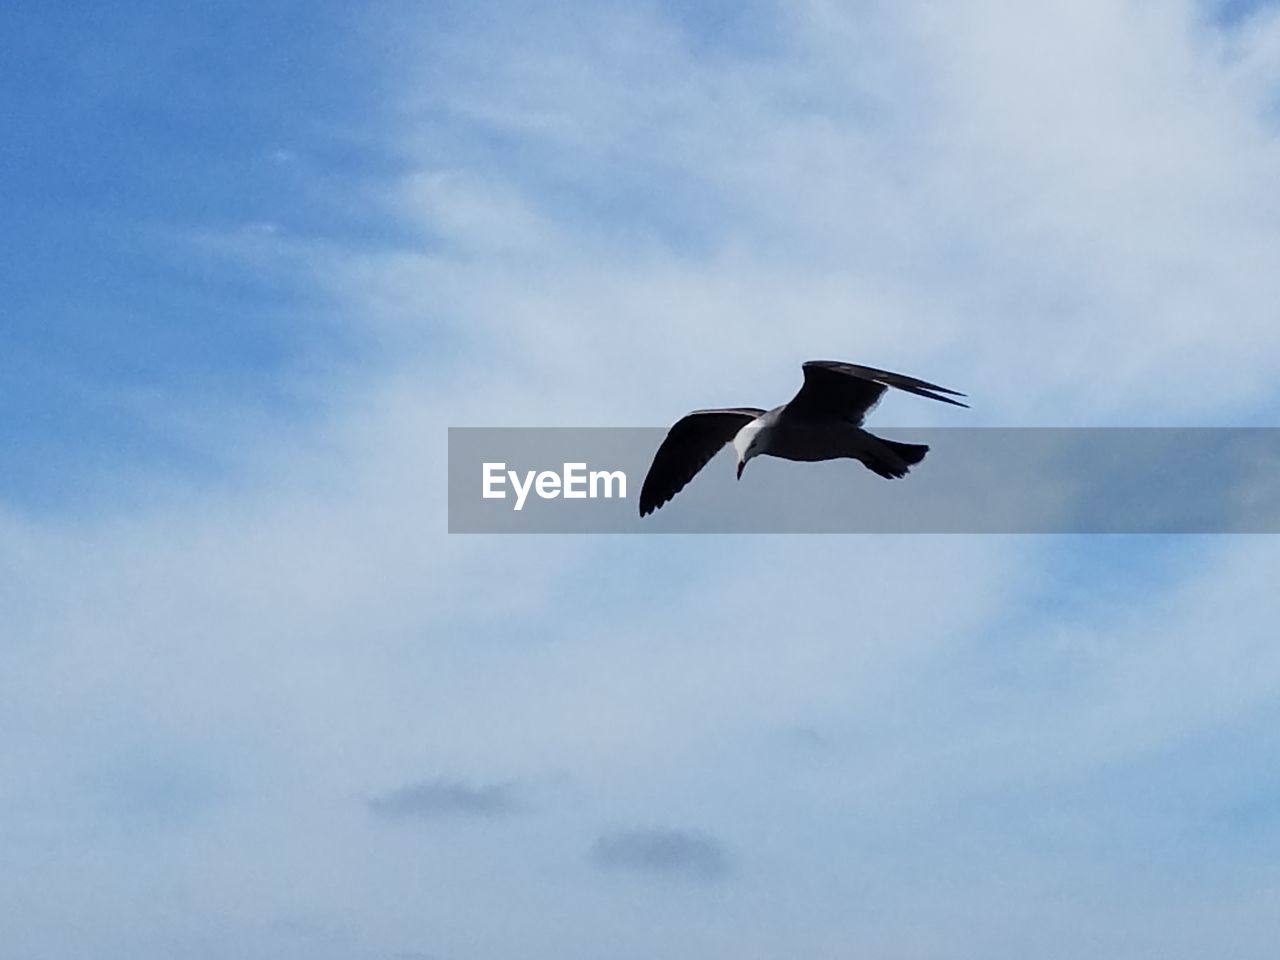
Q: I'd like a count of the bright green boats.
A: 0